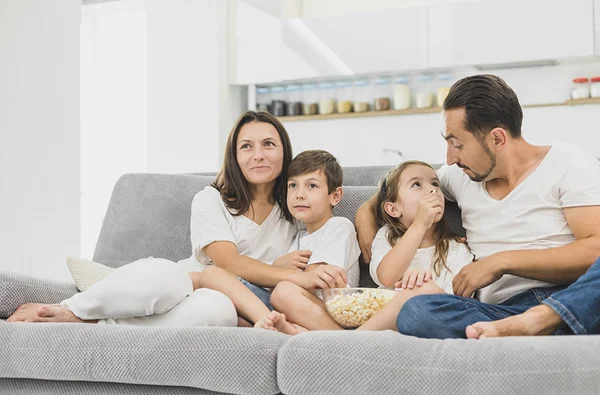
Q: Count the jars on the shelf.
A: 13